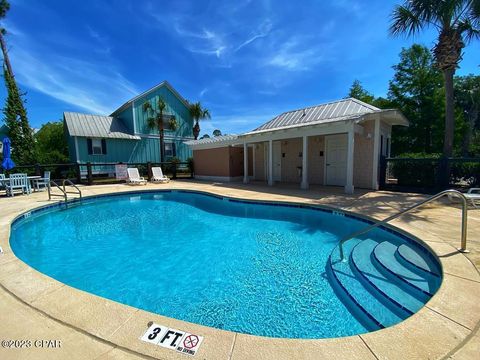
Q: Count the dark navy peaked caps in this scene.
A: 0